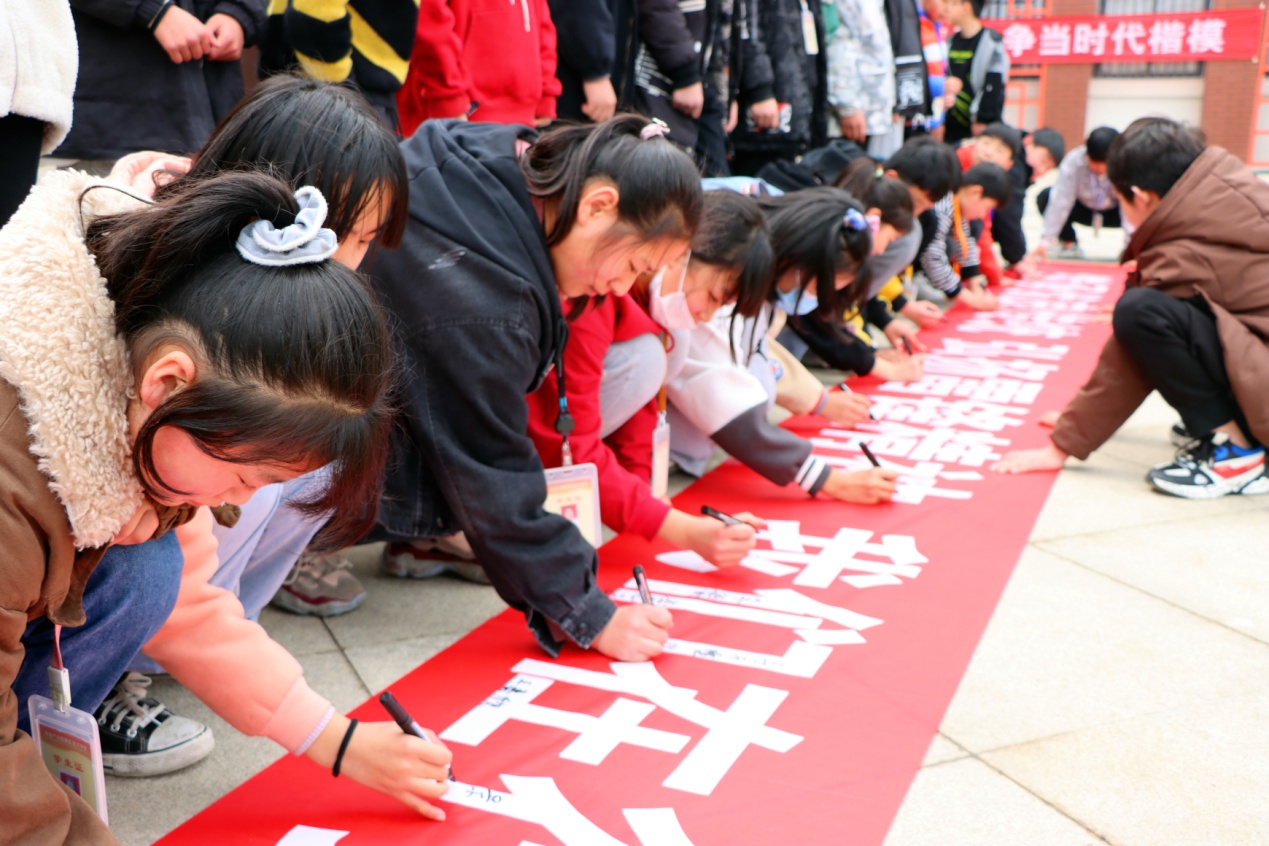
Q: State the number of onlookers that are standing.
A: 12